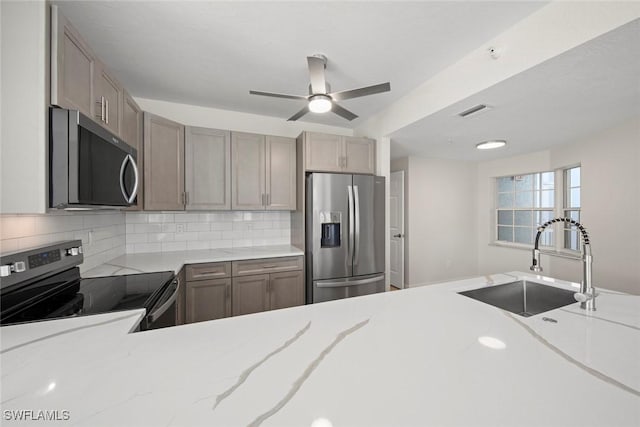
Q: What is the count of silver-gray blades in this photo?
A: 5